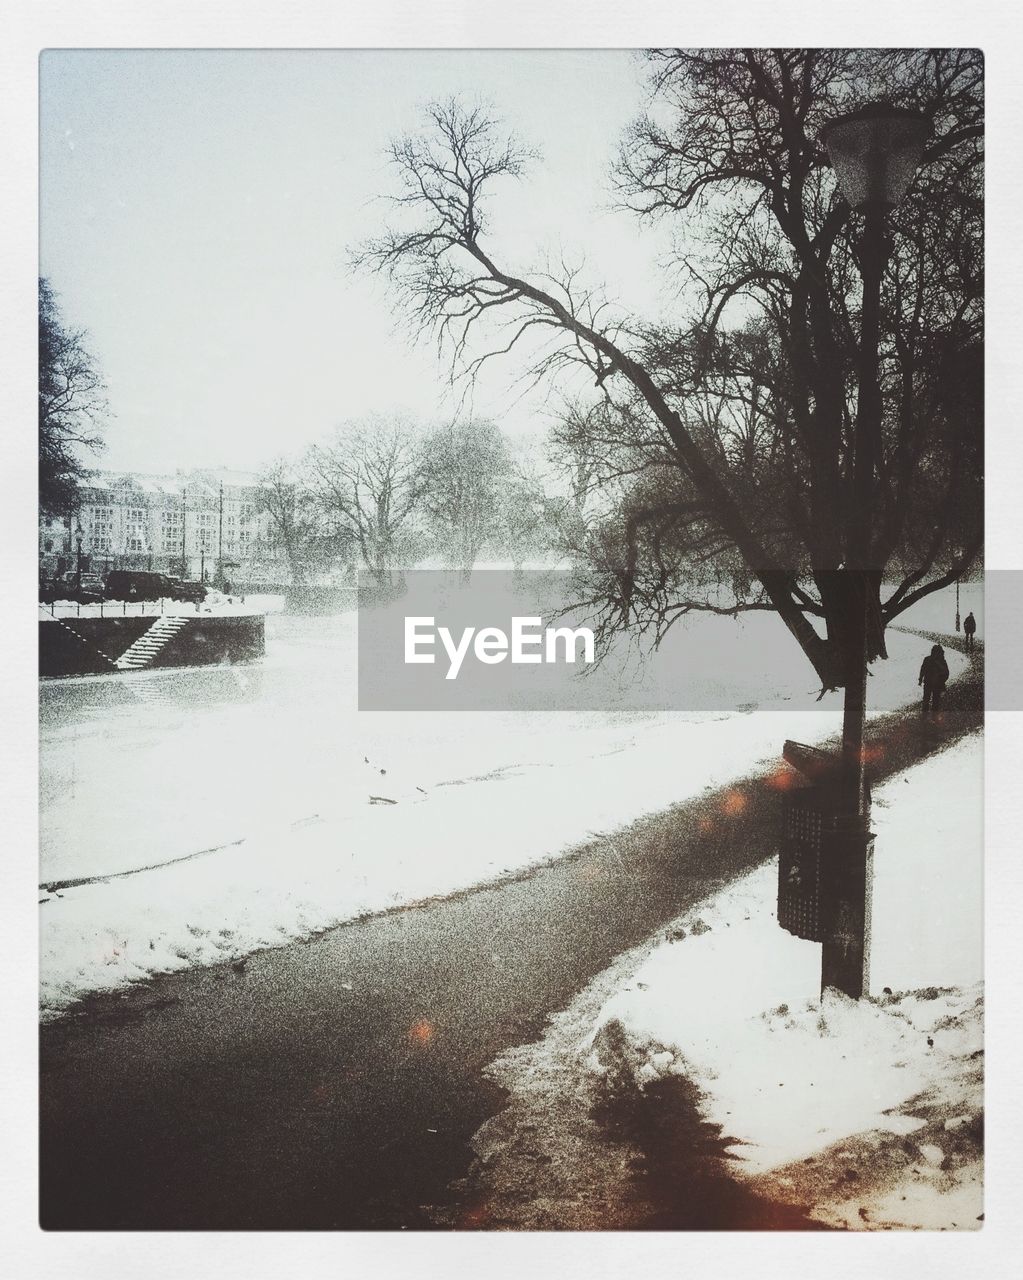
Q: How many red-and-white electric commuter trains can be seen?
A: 0